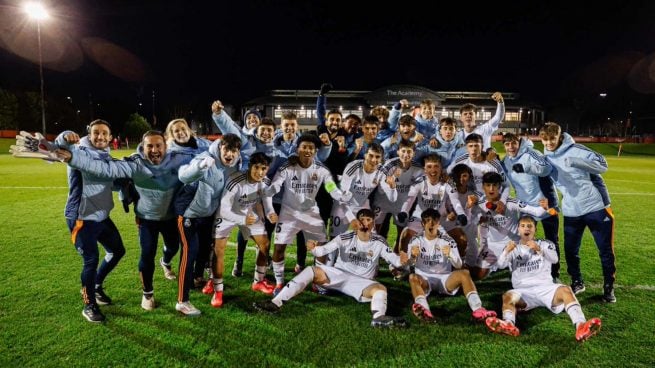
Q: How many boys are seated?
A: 3